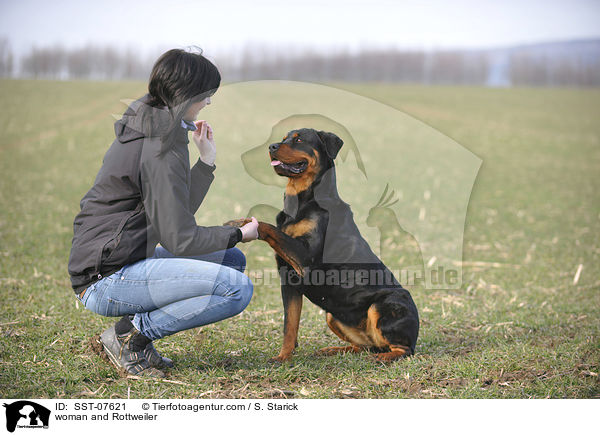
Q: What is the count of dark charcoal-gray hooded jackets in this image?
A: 1